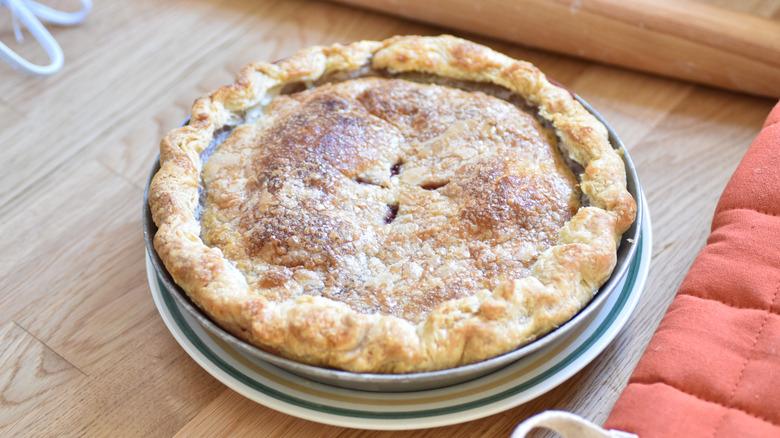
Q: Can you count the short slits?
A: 4